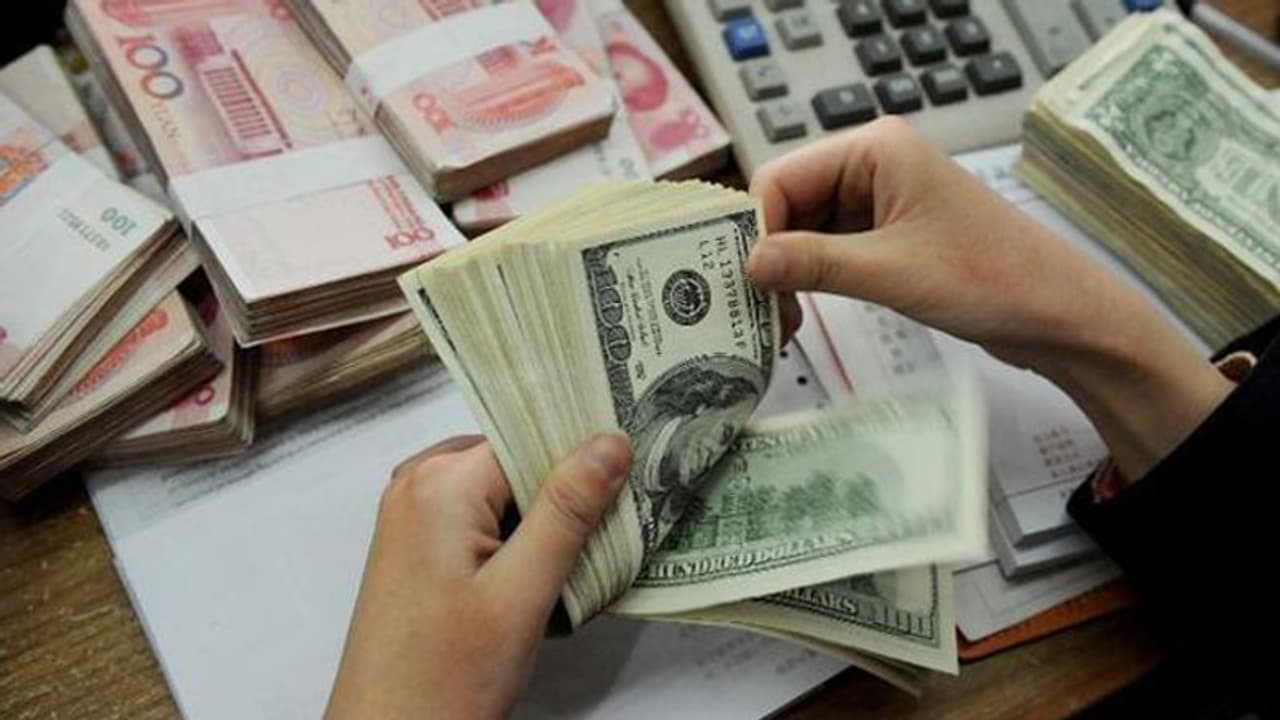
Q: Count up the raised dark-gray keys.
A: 10